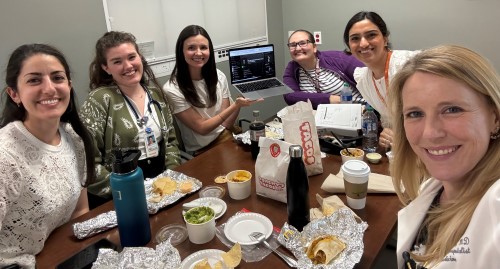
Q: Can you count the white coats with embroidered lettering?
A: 1